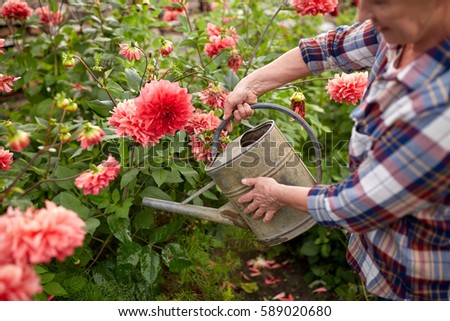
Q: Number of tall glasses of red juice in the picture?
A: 0